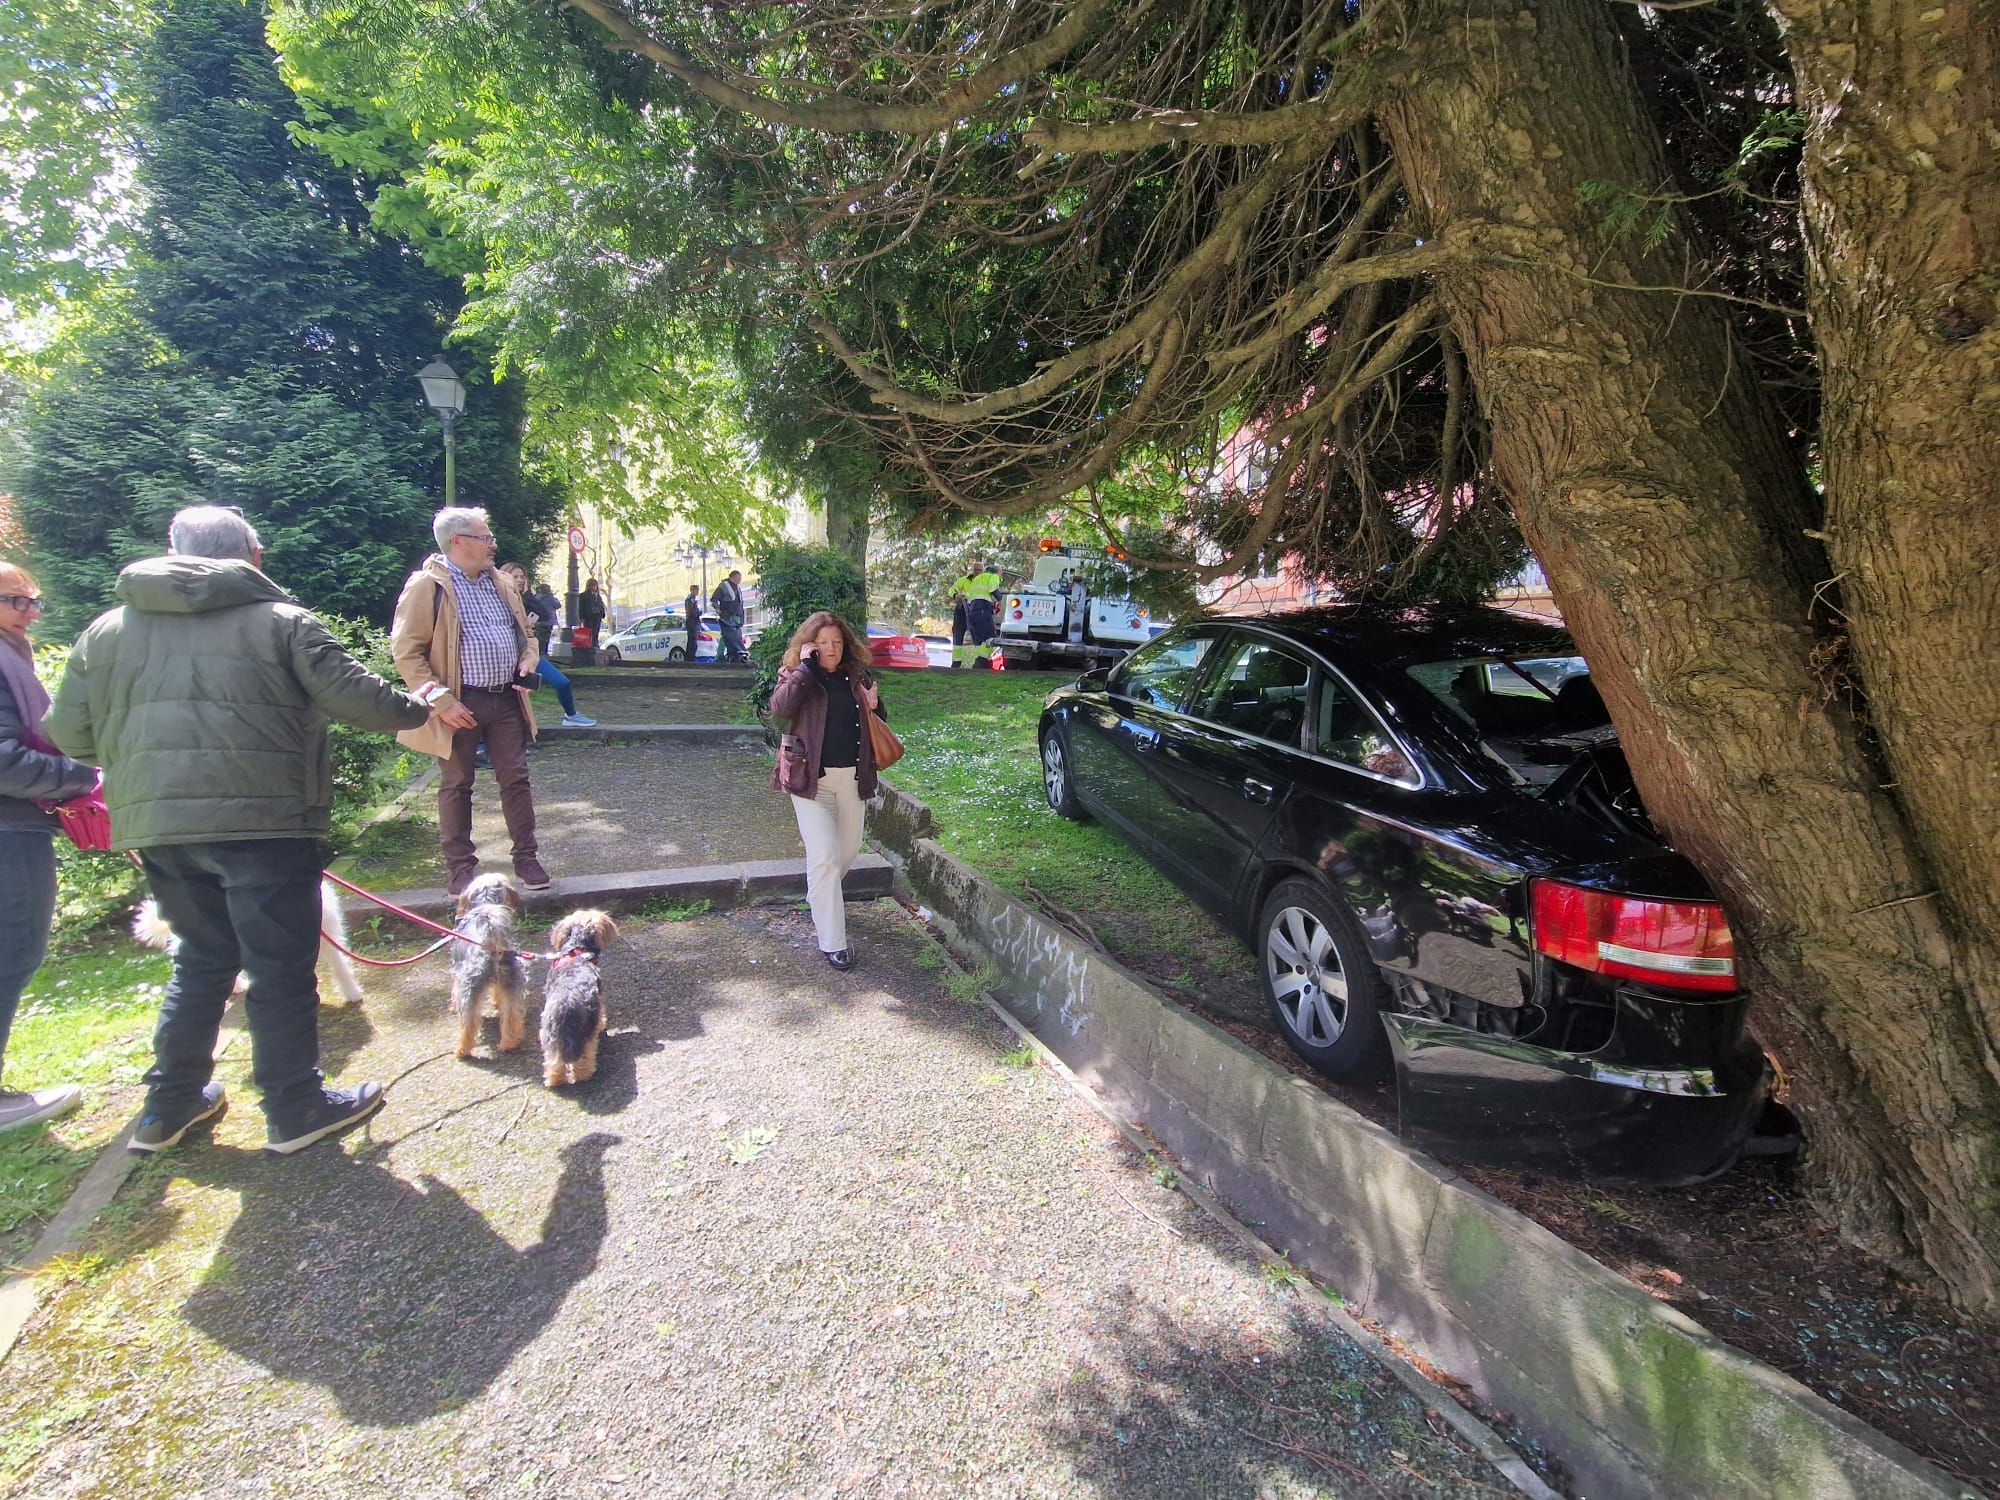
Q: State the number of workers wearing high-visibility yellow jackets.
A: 2